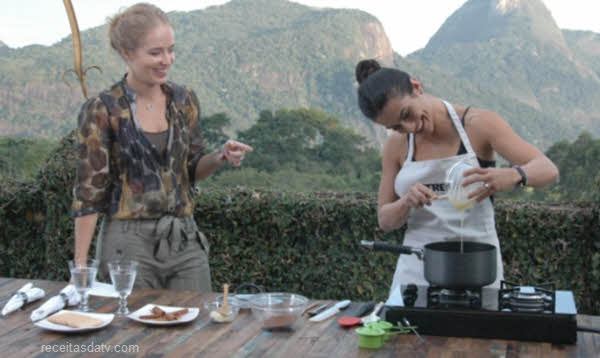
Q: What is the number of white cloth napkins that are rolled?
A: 2